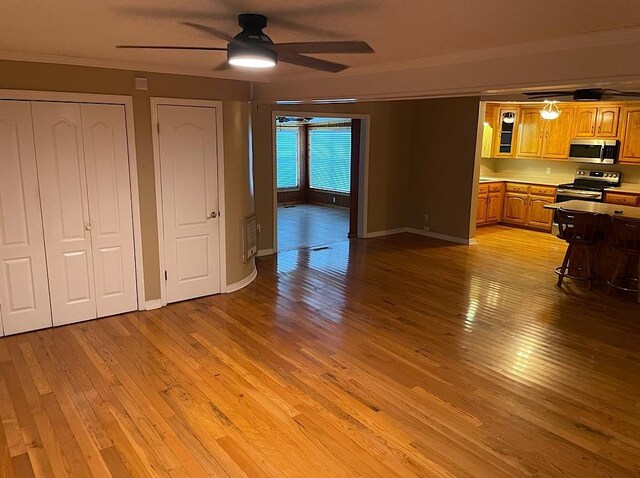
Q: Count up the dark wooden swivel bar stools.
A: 2